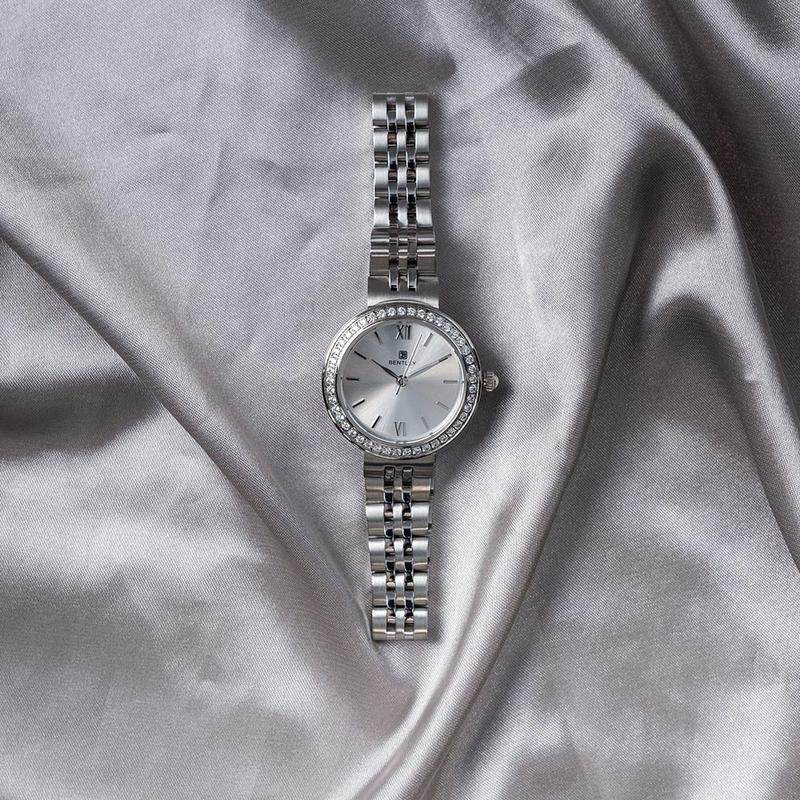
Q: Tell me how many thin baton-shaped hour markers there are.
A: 10